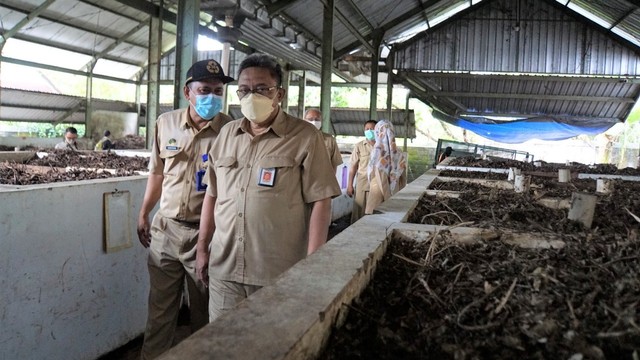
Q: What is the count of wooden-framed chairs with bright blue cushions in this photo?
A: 0